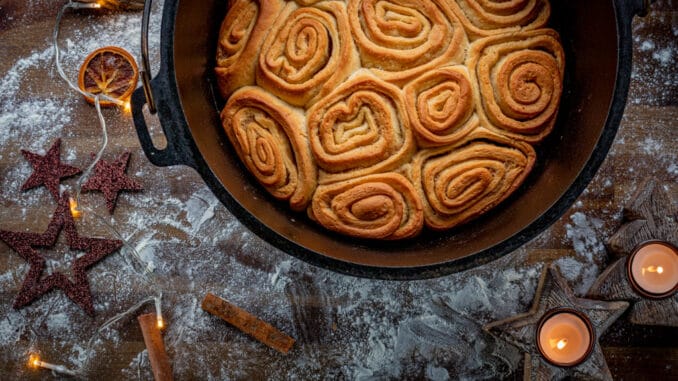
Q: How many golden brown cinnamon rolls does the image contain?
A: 10